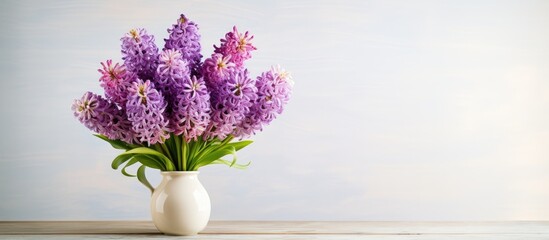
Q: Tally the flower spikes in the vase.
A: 11